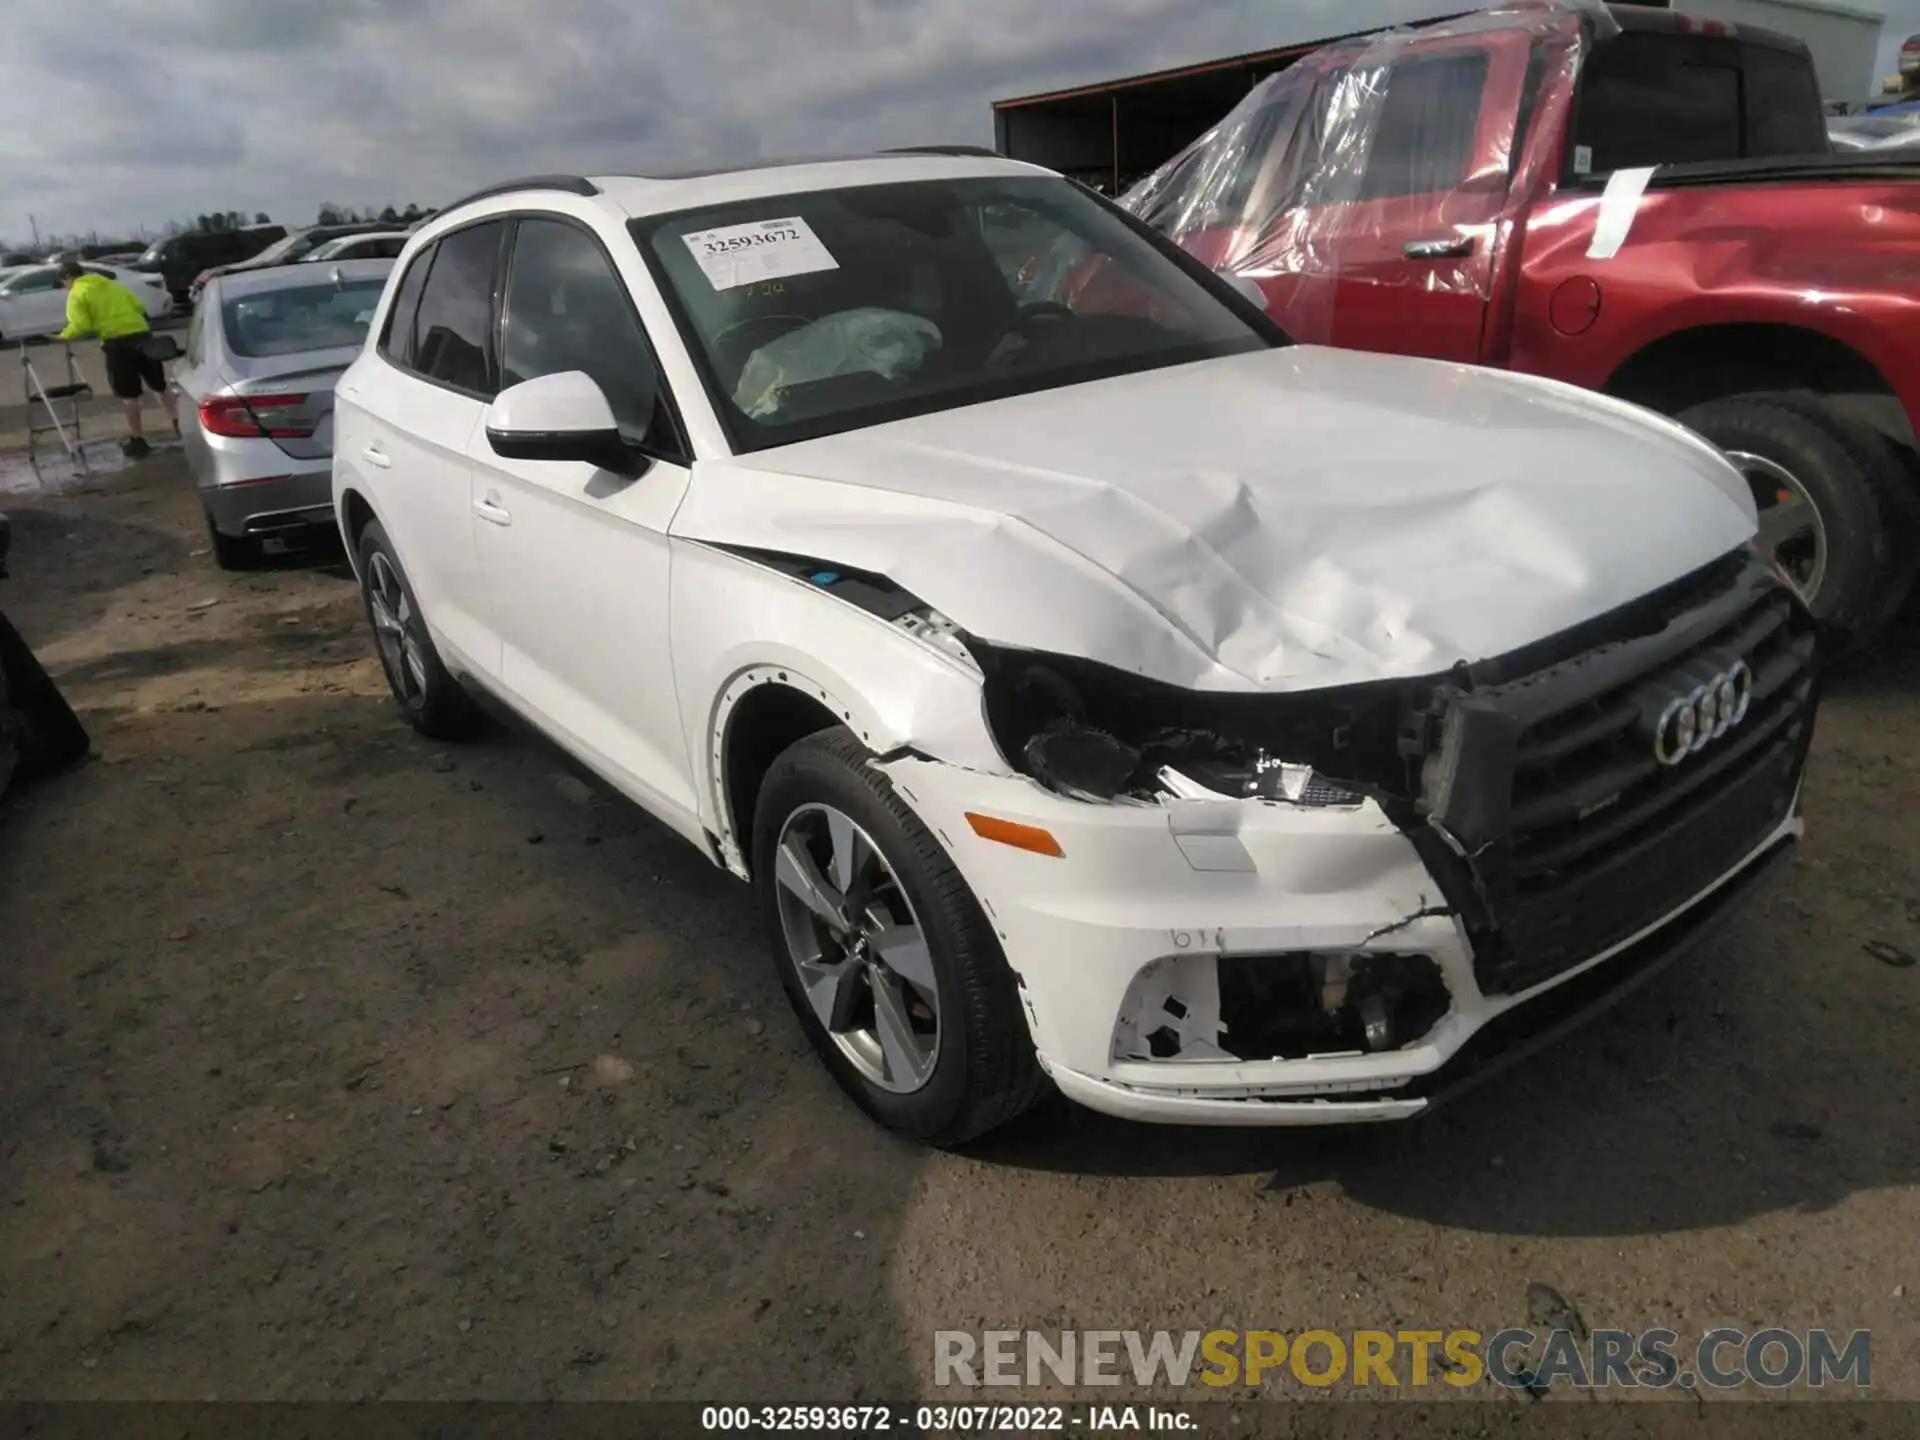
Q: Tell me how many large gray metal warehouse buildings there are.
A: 1